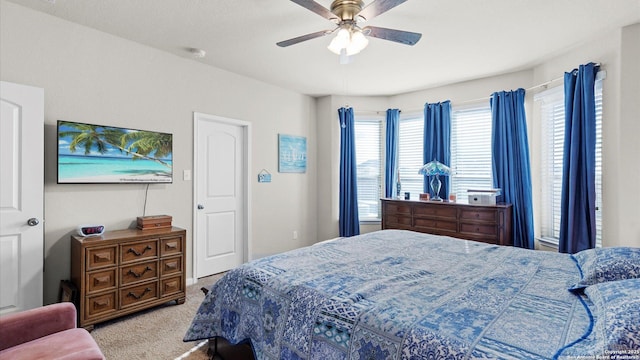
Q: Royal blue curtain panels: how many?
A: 5